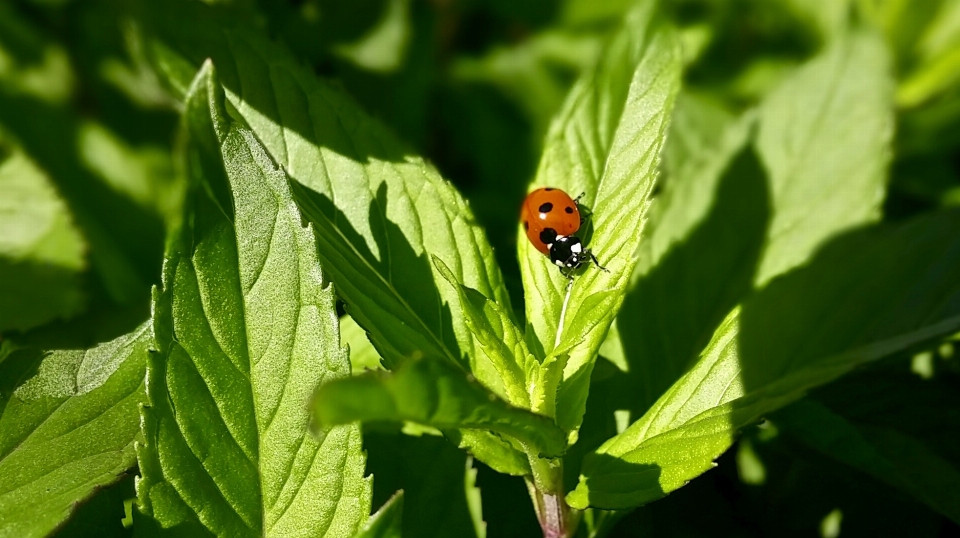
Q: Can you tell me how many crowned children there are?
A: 0